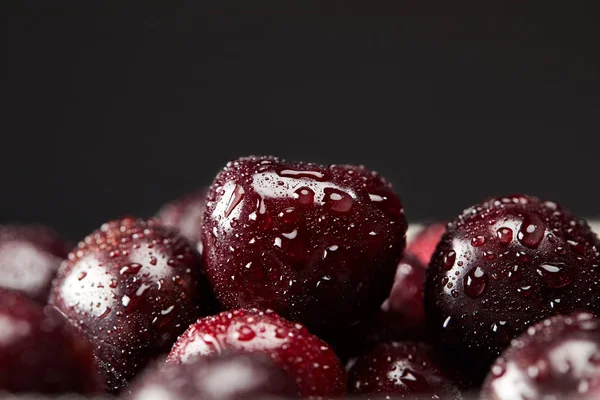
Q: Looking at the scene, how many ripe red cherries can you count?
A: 12